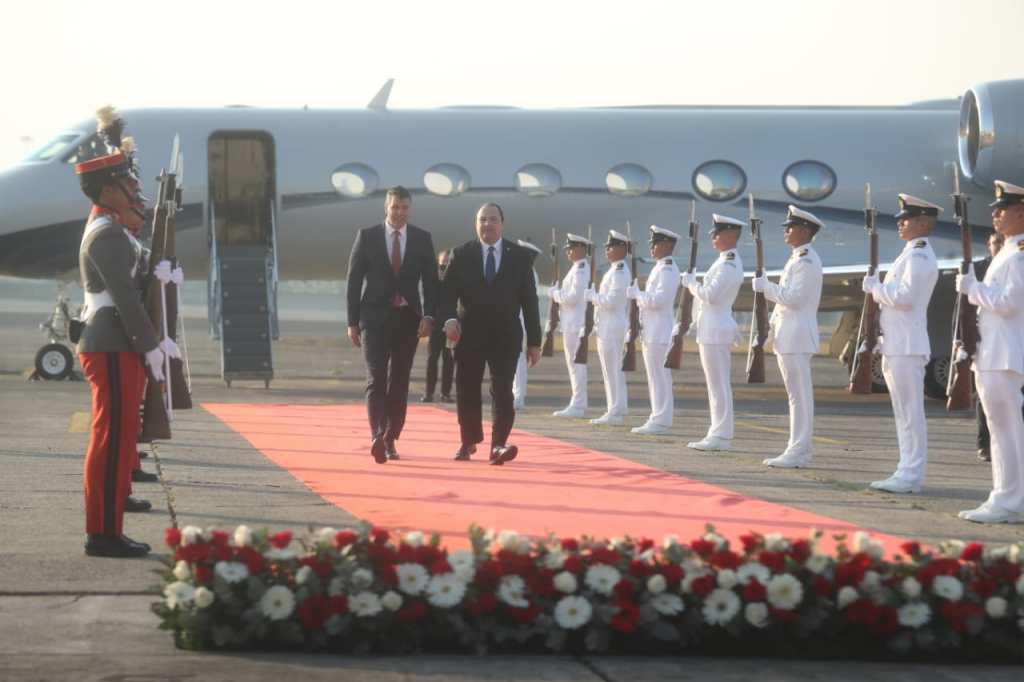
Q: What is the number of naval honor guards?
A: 8